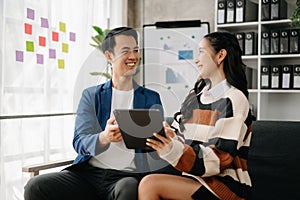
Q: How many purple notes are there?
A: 6